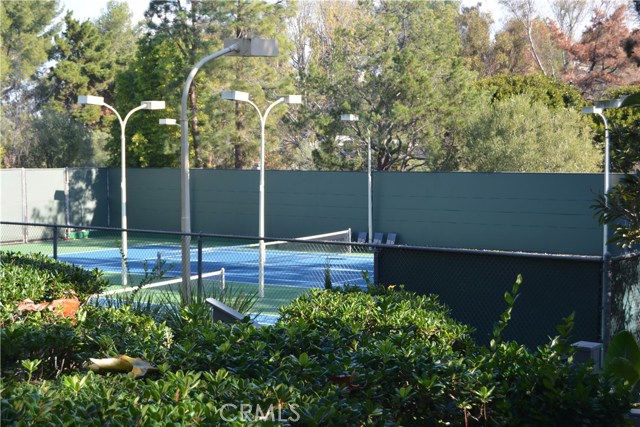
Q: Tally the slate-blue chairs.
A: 3